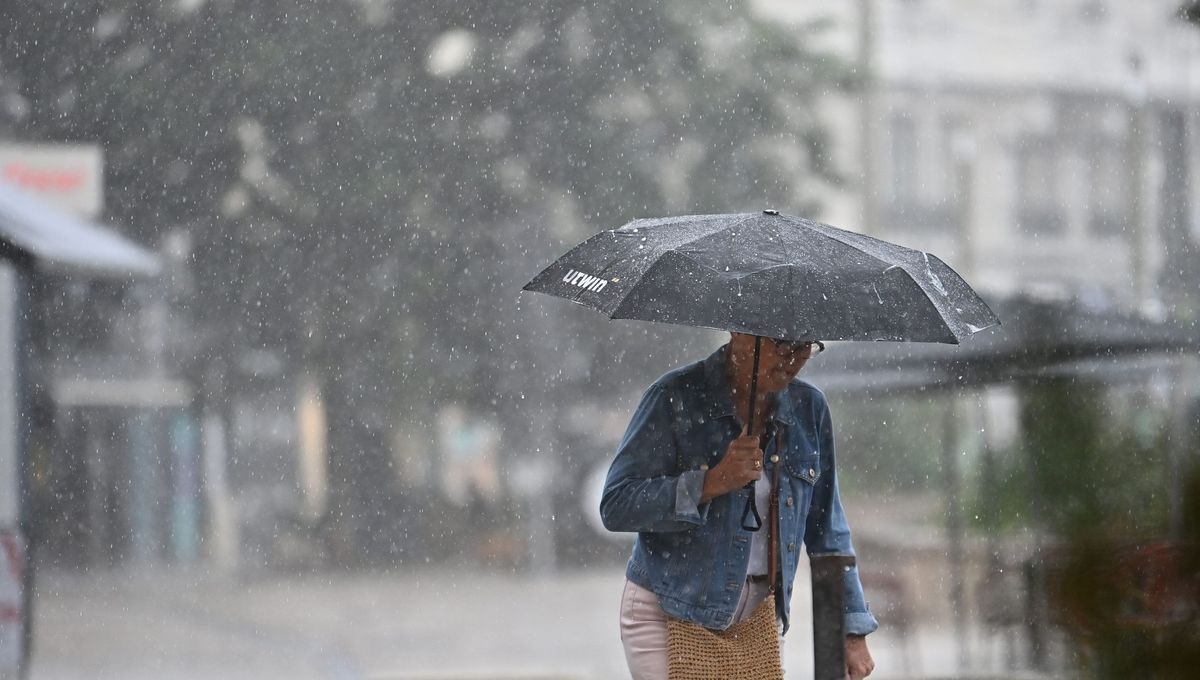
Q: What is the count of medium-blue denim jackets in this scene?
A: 1